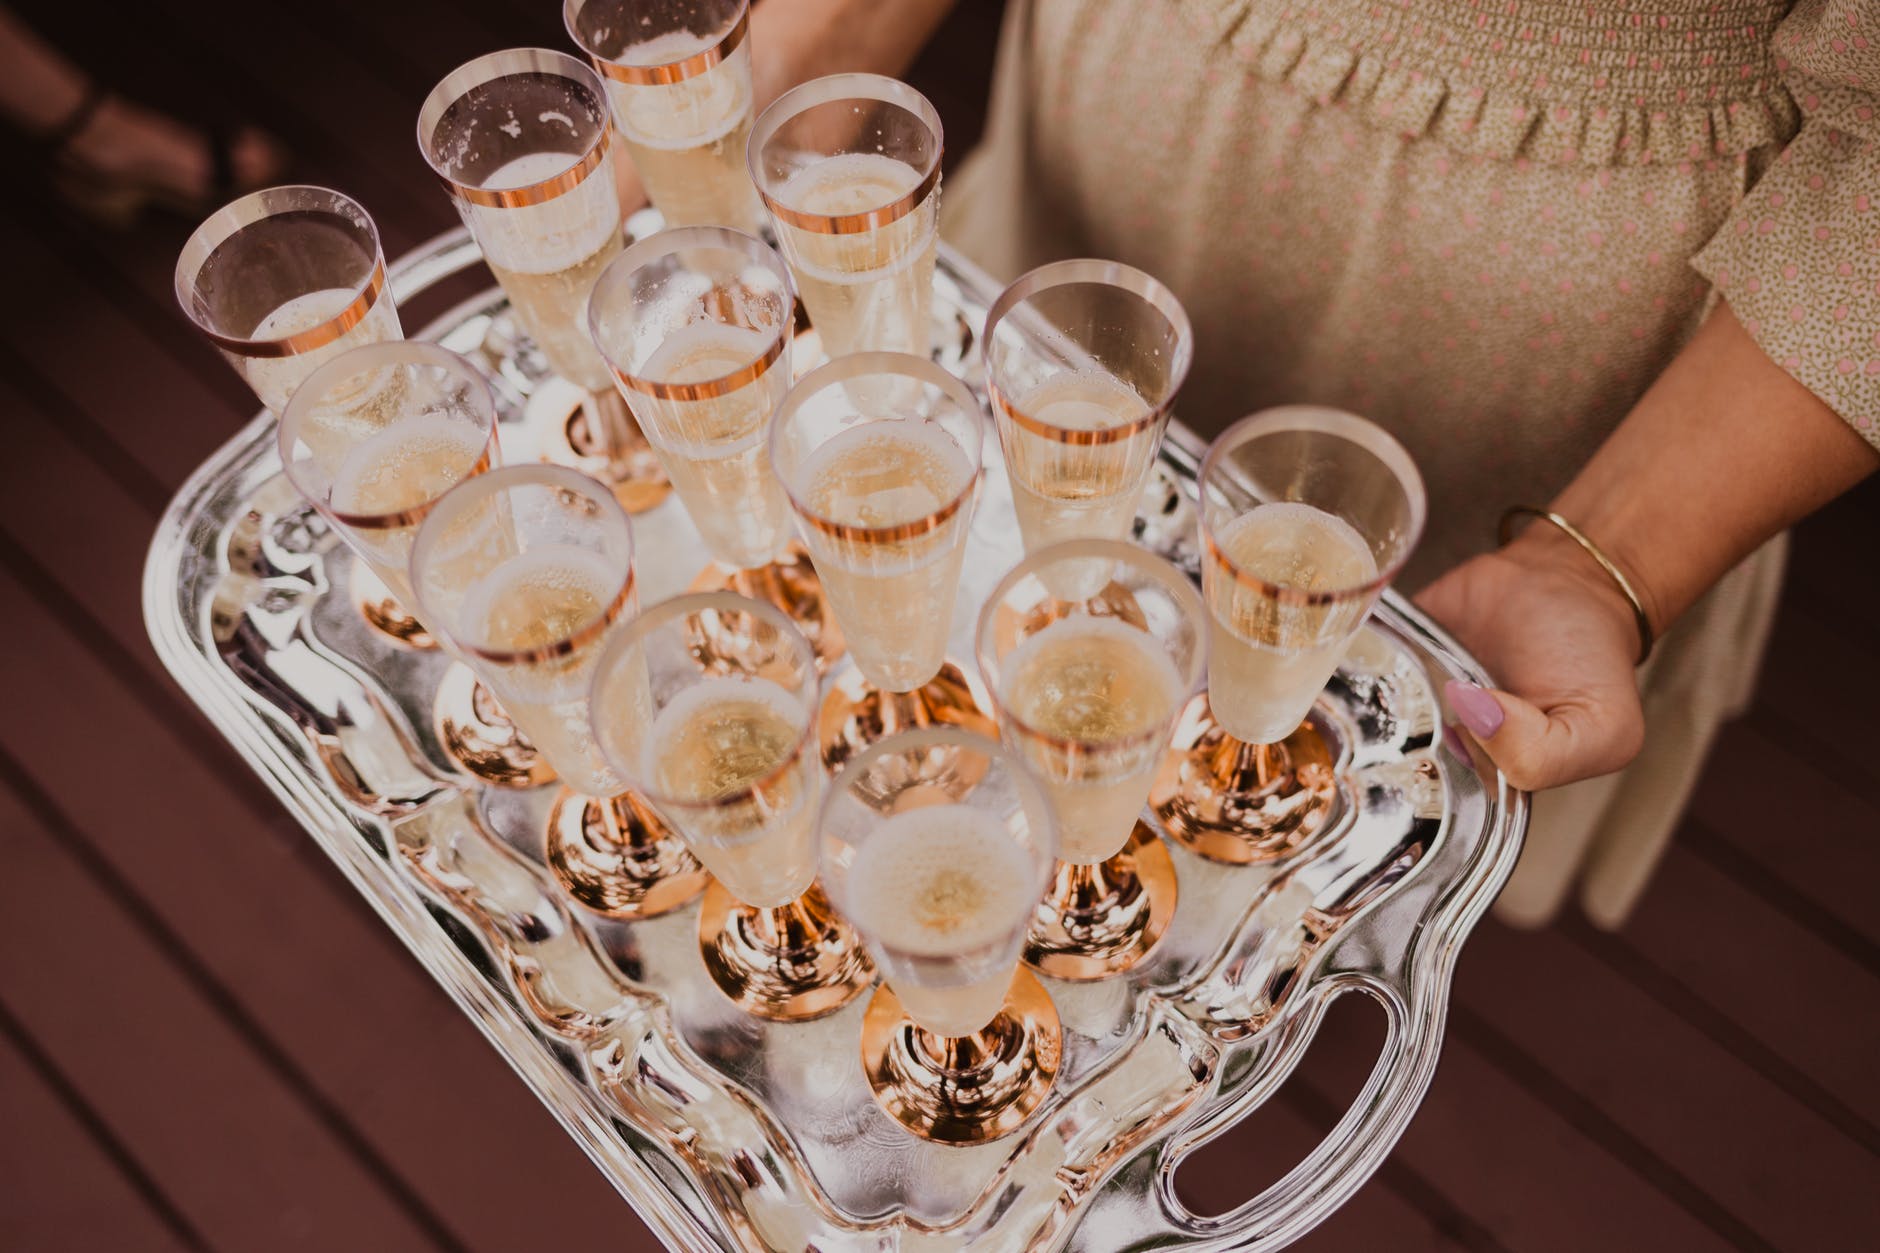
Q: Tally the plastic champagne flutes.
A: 13